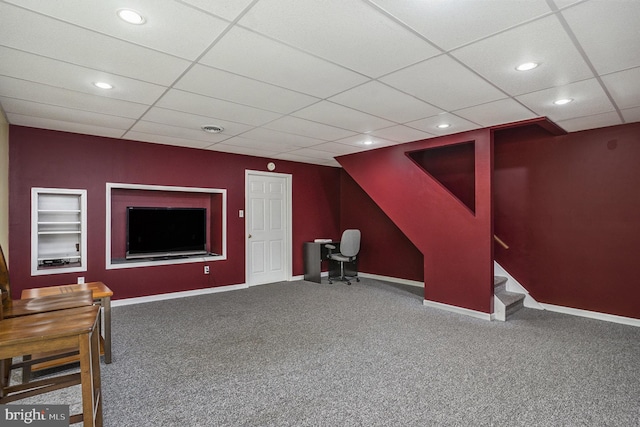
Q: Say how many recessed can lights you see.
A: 6